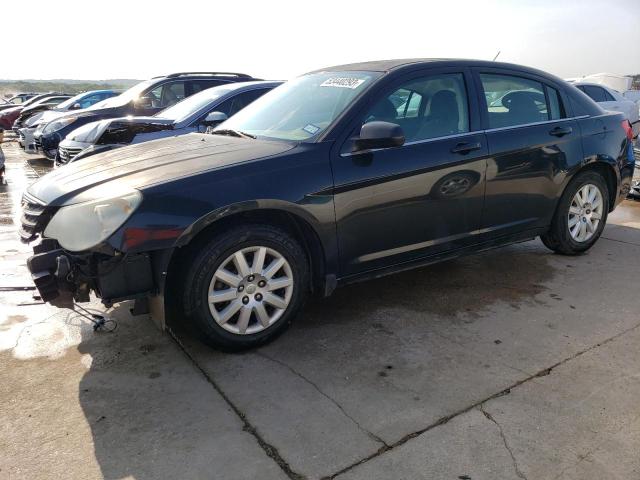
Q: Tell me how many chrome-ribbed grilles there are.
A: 2